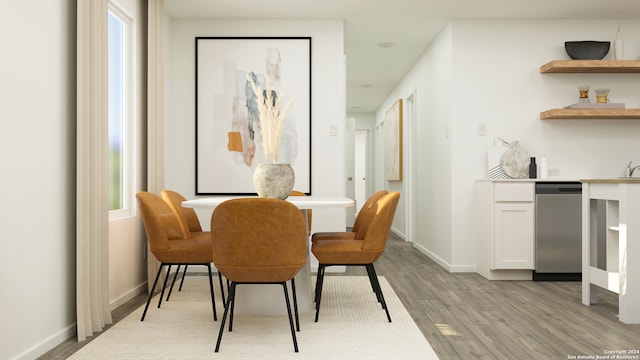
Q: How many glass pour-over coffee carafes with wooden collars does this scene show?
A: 2